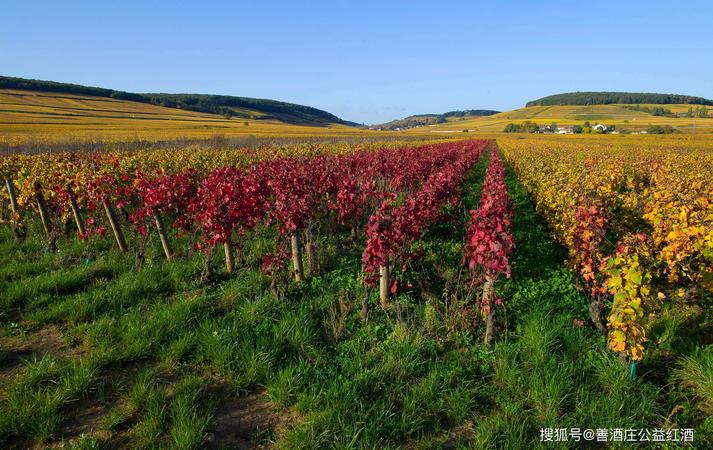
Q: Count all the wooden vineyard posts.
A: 9